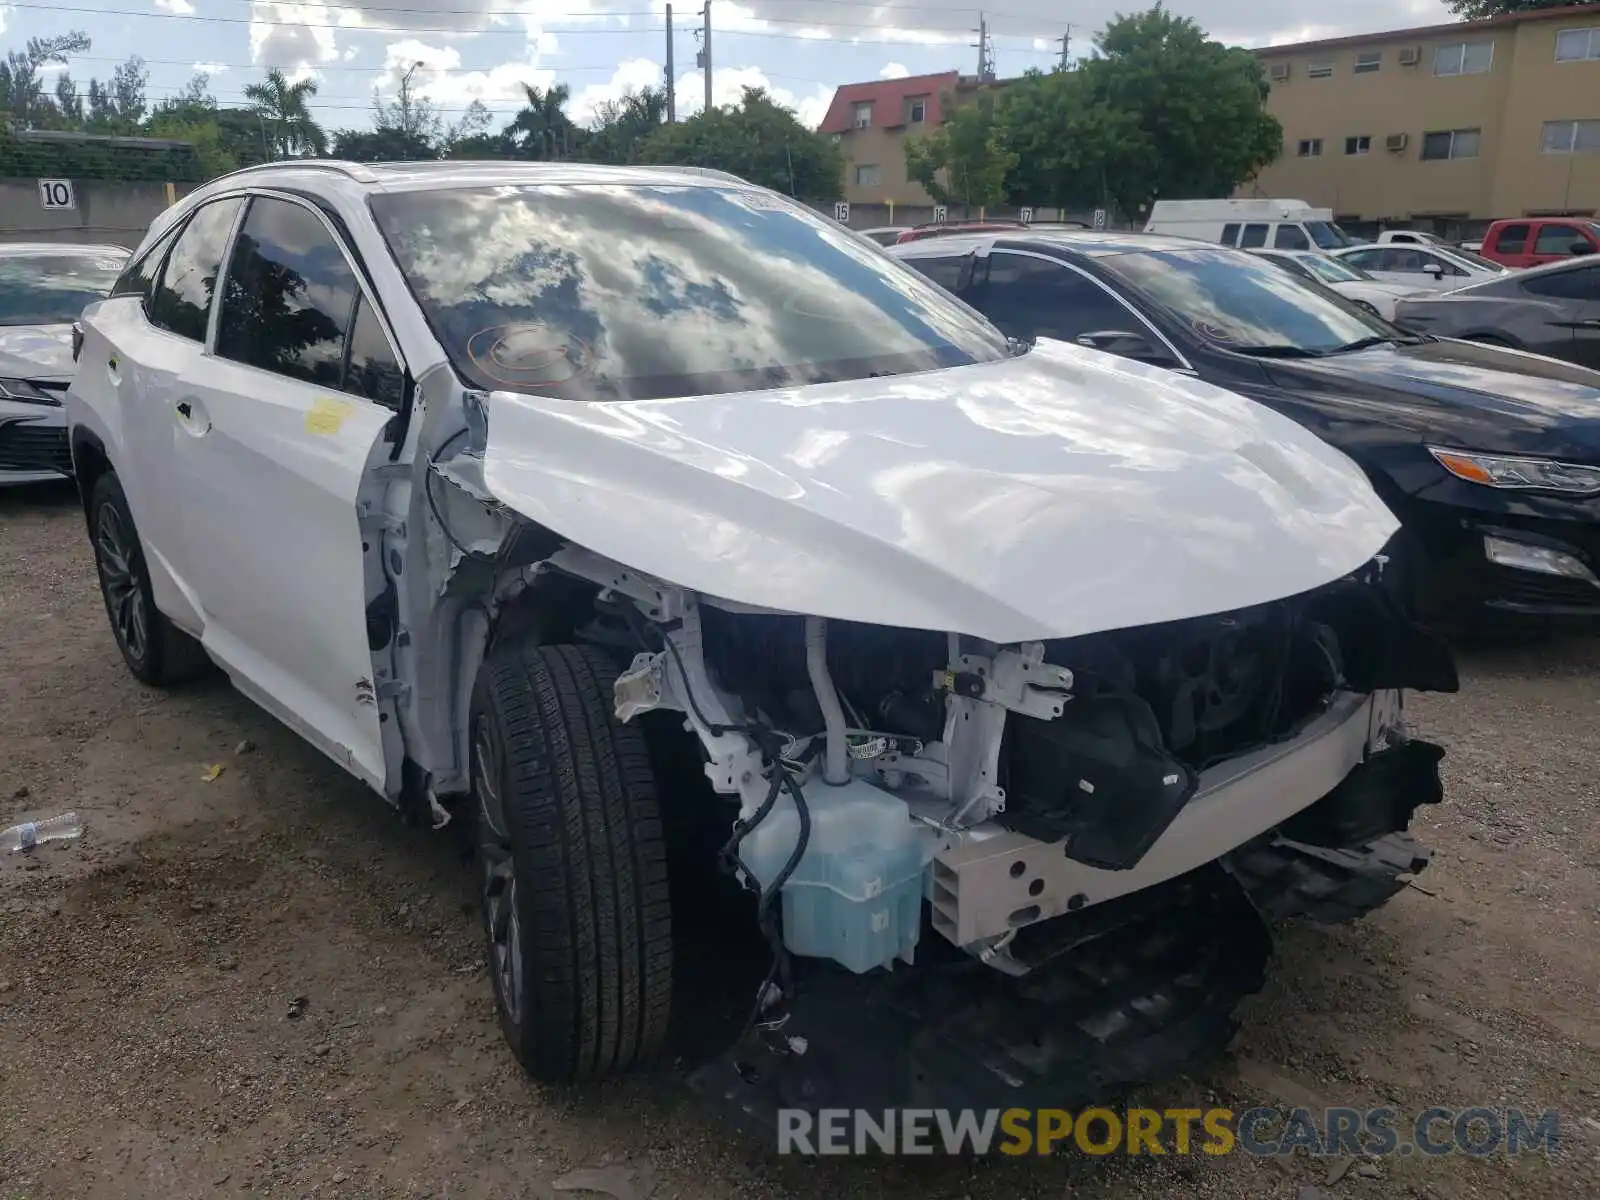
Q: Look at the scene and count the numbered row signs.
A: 5